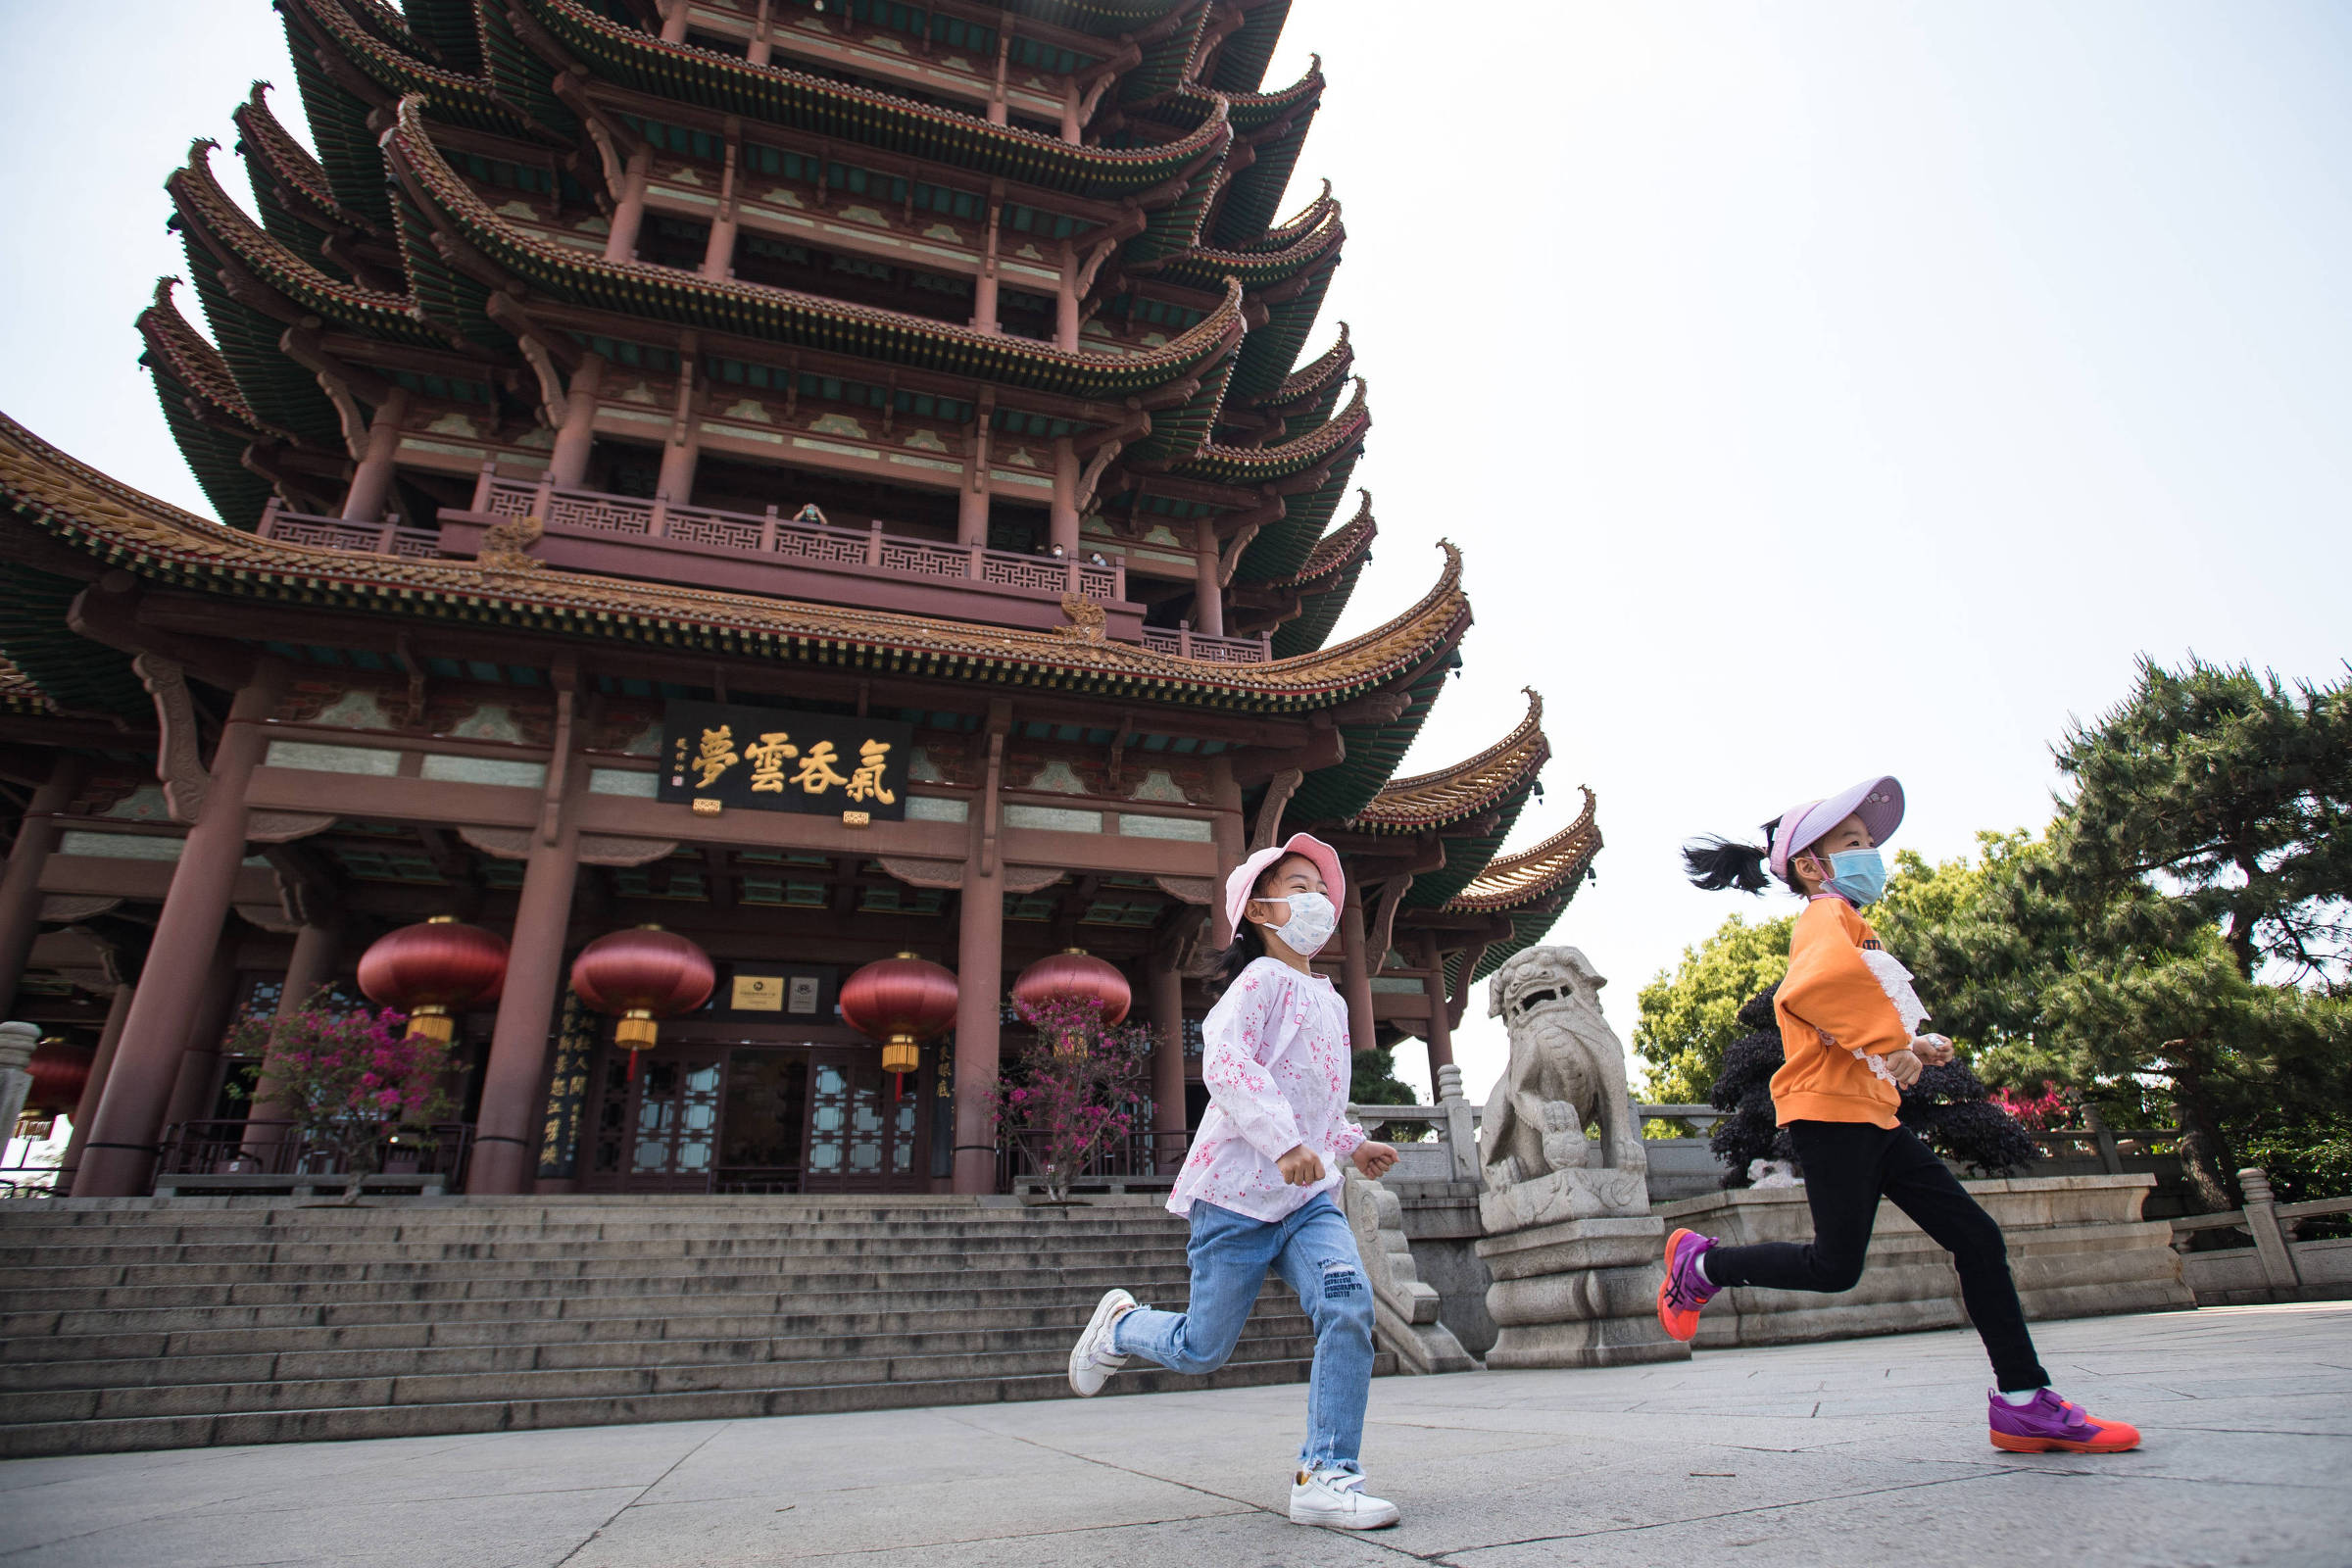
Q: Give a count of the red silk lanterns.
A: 5